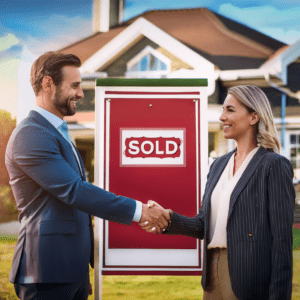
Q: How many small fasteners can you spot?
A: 3